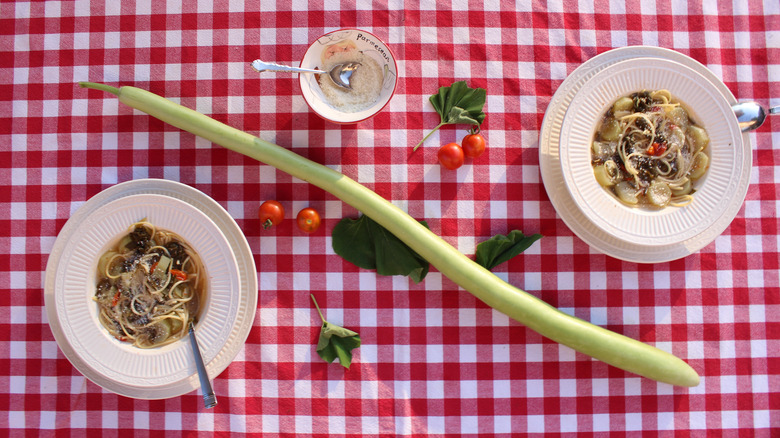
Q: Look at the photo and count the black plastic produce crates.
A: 0